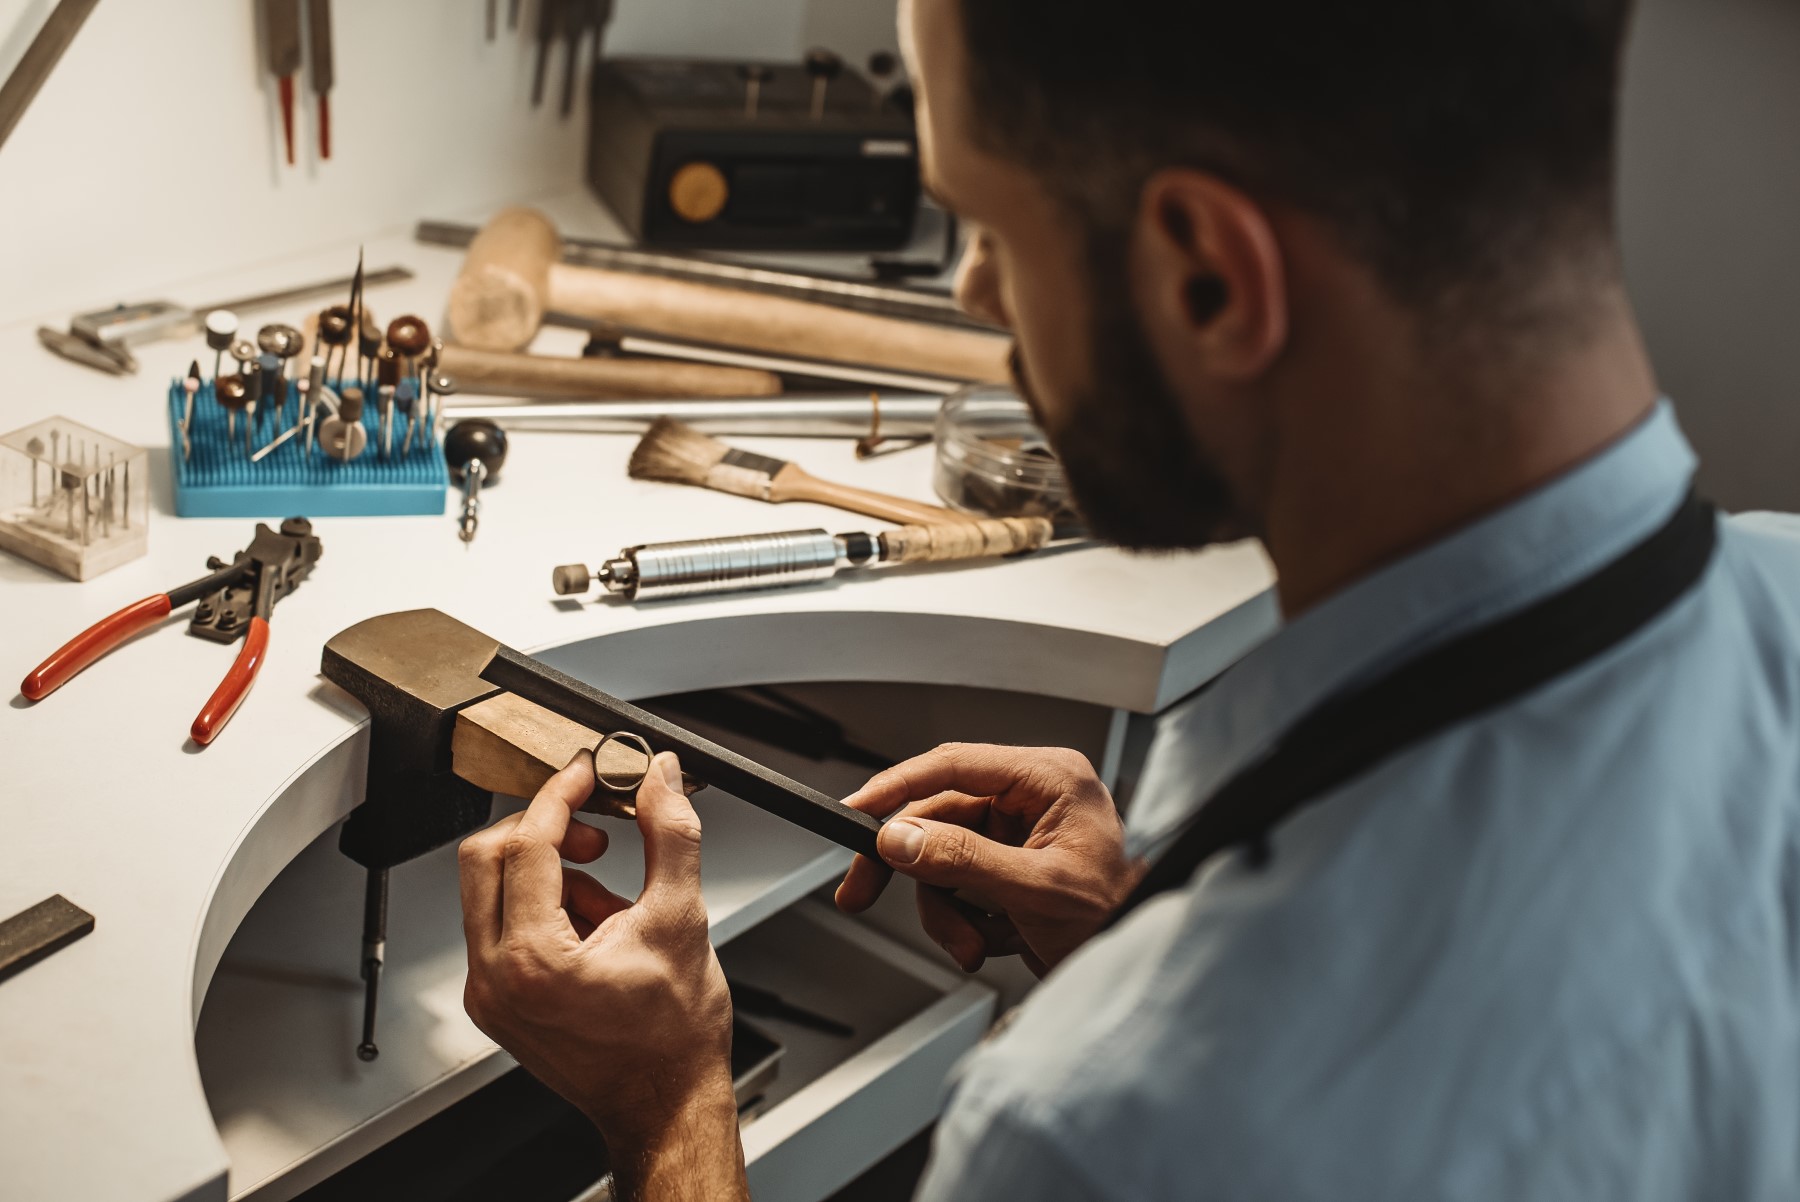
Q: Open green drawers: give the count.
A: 0